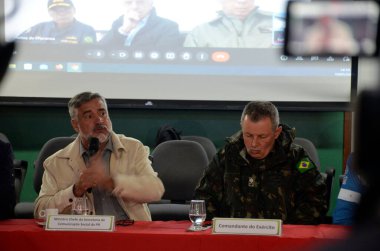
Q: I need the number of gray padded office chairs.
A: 5